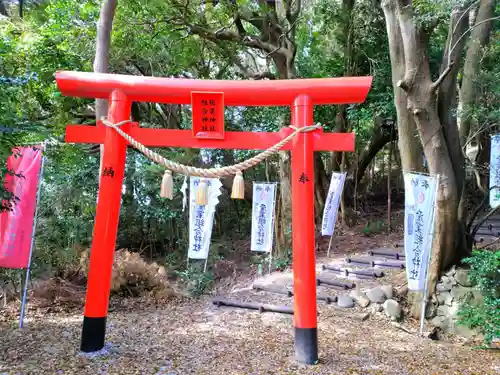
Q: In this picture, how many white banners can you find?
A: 5